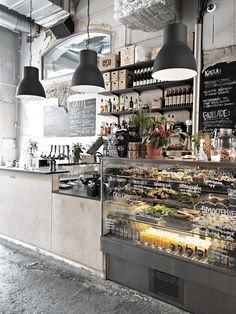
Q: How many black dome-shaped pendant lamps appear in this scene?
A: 3